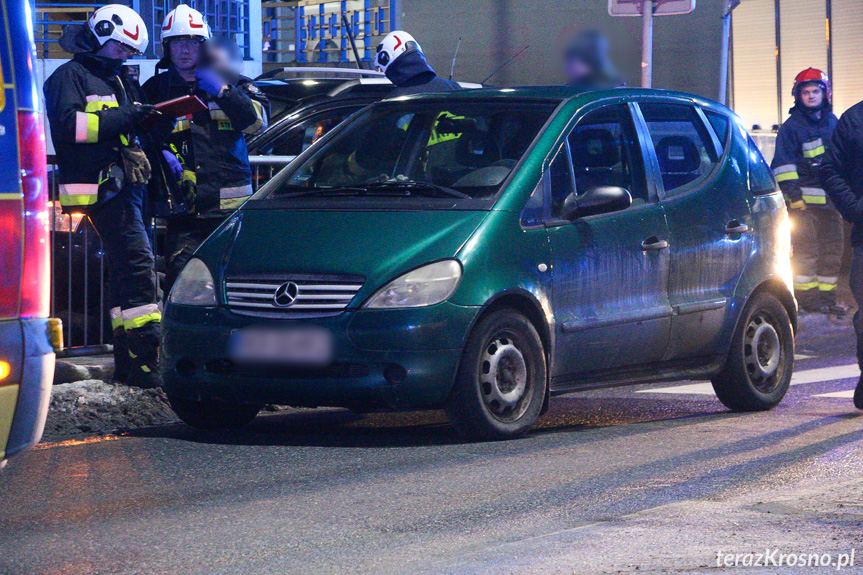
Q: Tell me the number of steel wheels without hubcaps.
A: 2